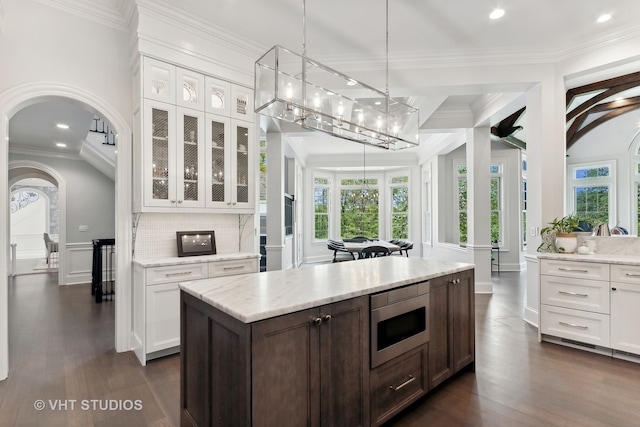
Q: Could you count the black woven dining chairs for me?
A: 4